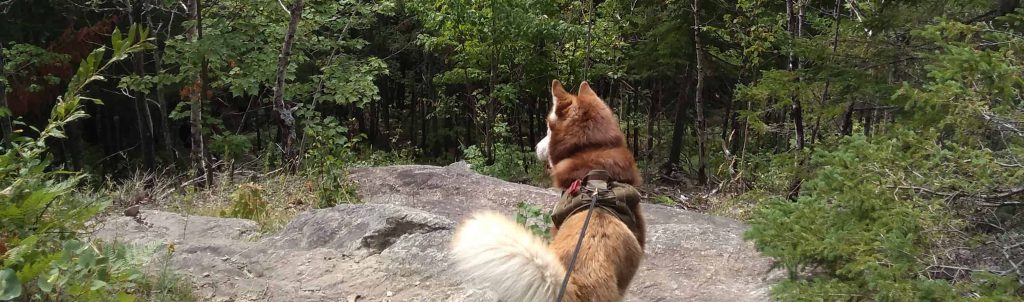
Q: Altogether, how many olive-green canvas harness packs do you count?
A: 1